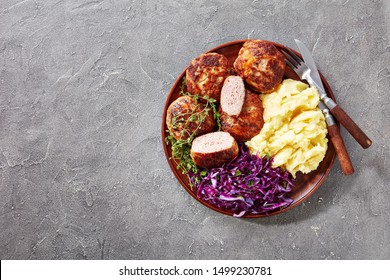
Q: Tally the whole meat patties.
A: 4